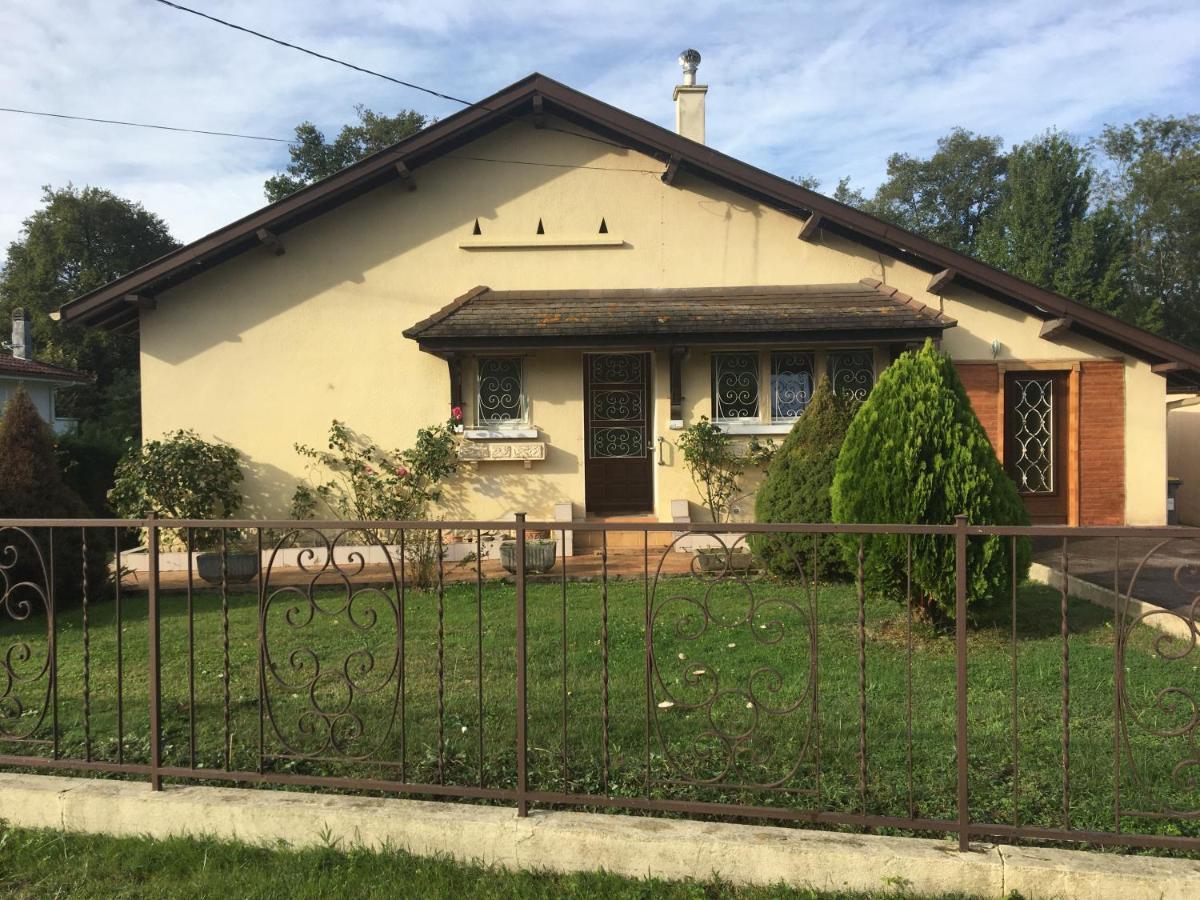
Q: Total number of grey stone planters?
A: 3